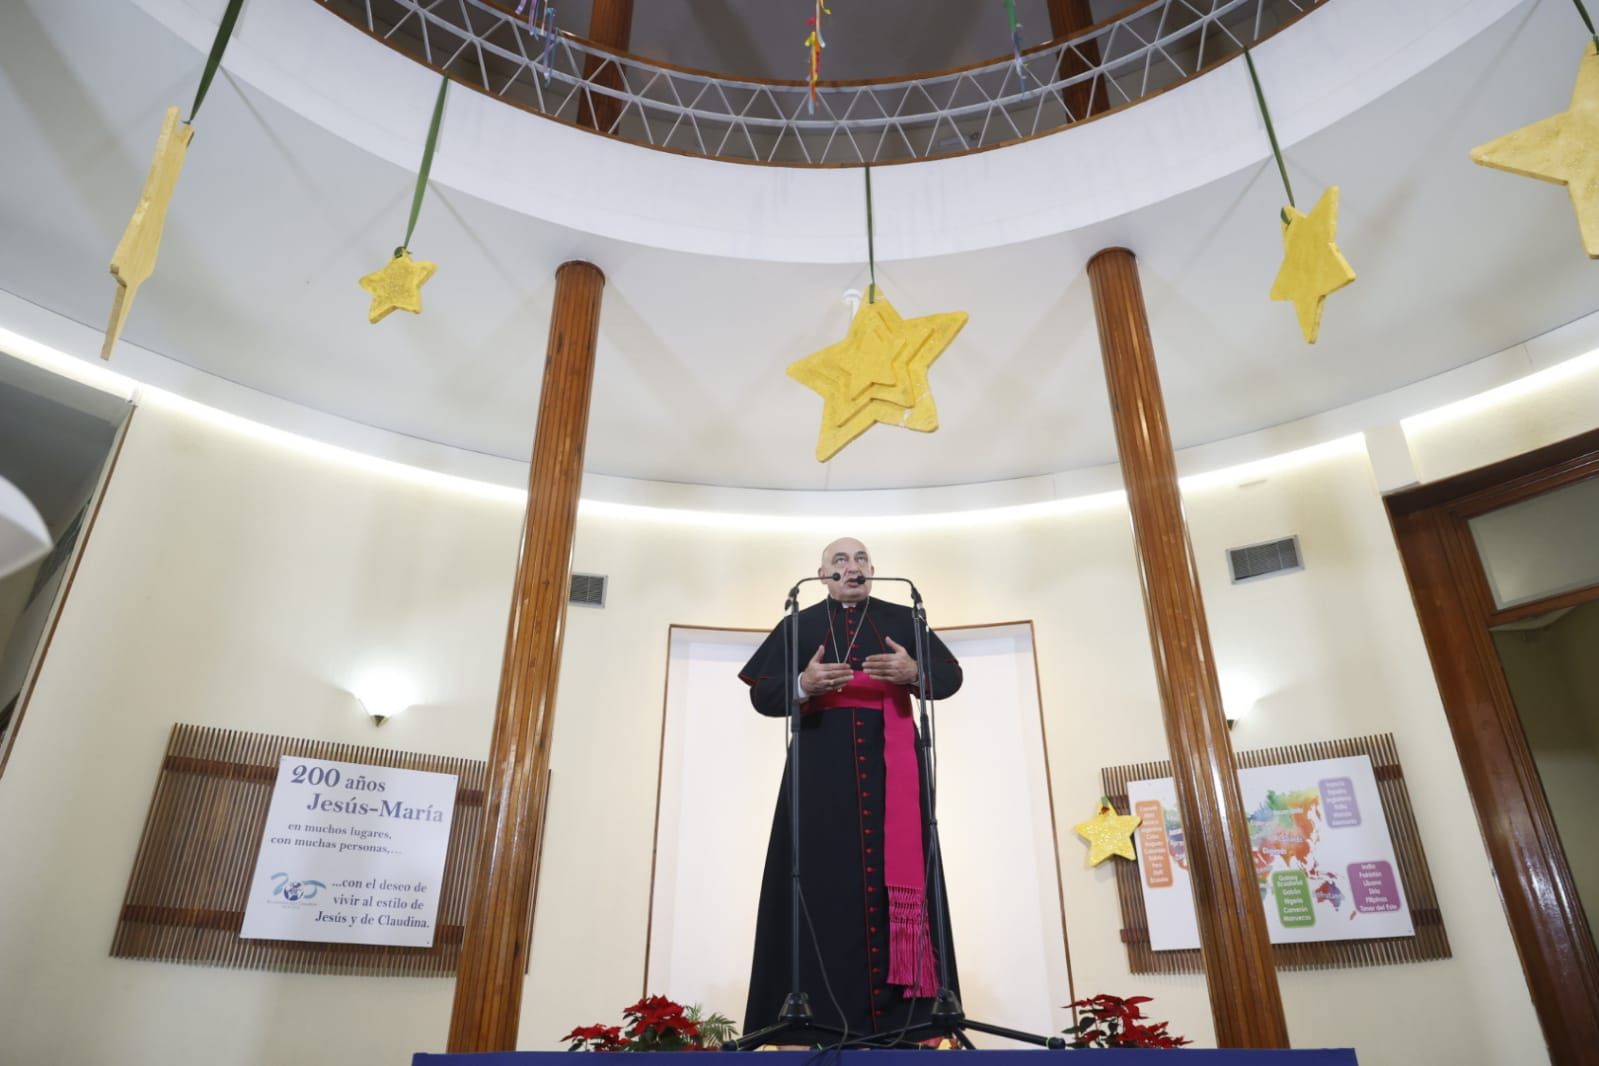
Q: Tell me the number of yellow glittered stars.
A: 6